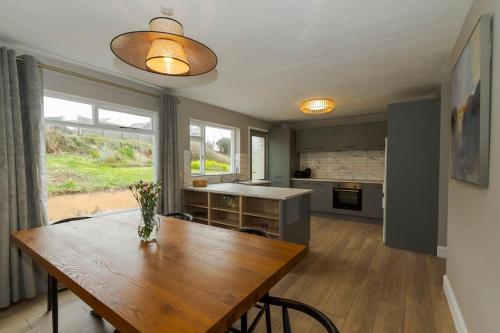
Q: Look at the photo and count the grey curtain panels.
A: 2